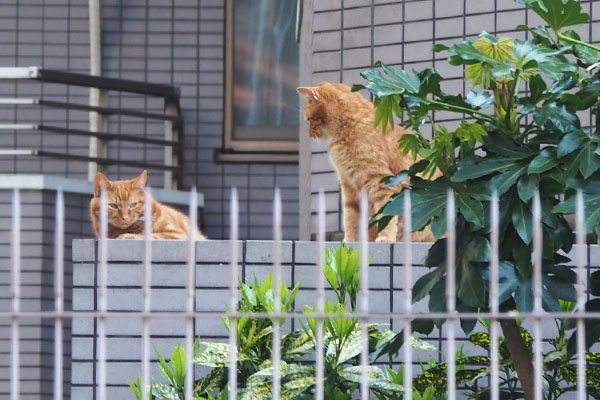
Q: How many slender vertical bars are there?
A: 14